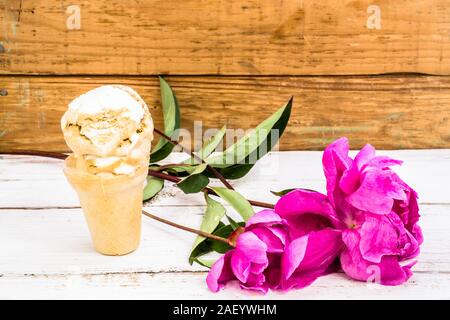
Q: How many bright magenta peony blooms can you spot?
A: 2